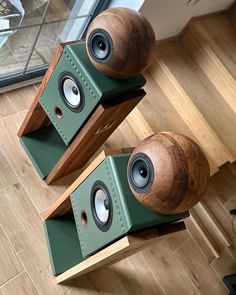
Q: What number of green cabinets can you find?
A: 2